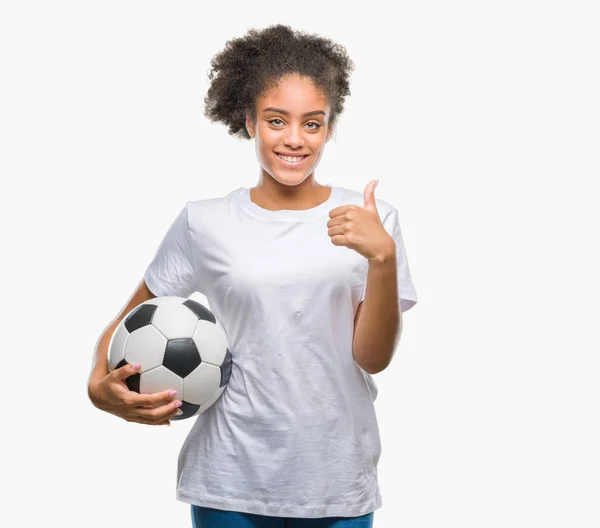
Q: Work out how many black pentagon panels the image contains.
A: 6